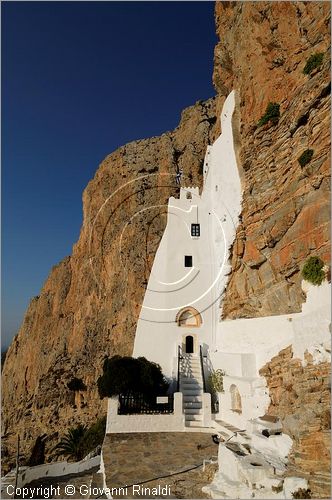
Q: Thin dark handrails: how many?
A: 2